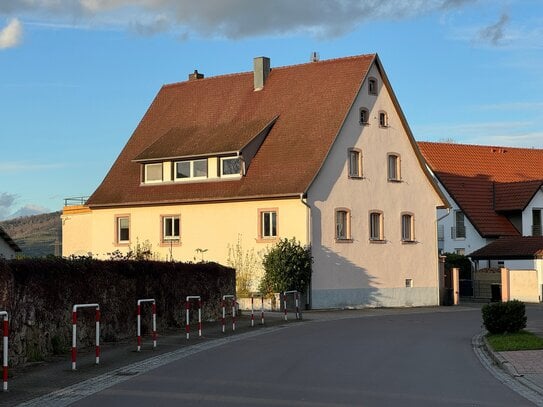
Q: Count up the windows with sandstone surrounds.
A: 11